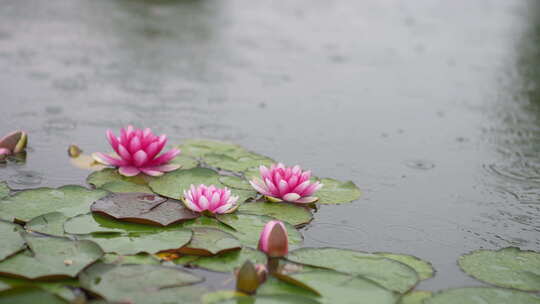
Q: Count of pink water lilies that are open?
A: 3